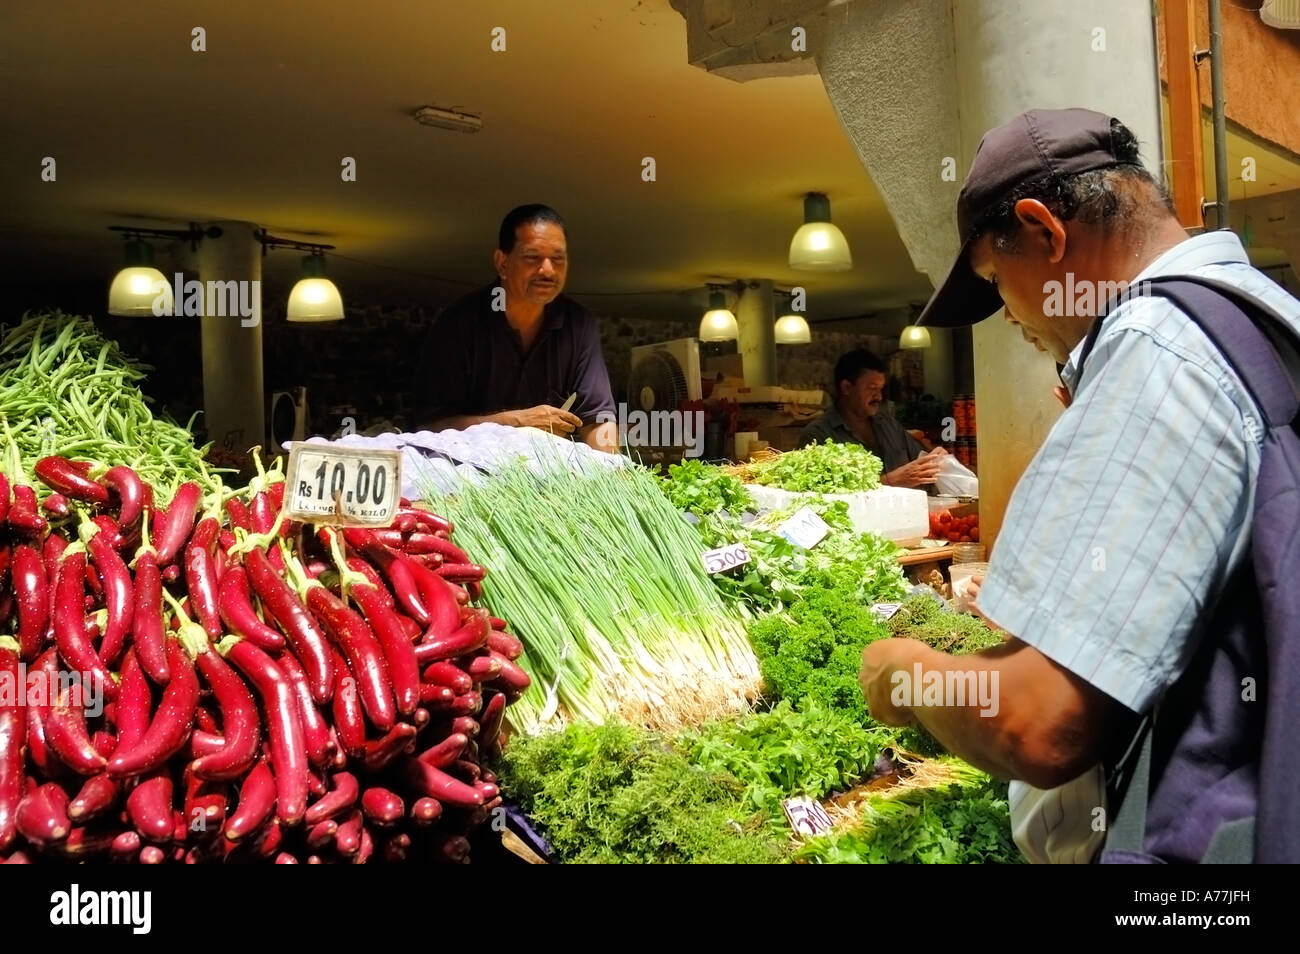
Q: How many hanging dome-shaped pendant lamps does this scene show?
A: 6